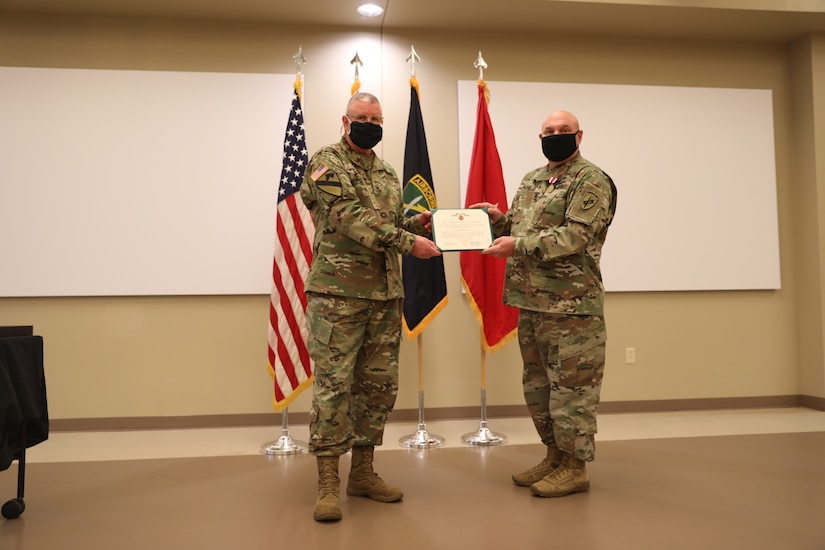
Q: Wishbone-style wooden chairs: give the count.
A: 0